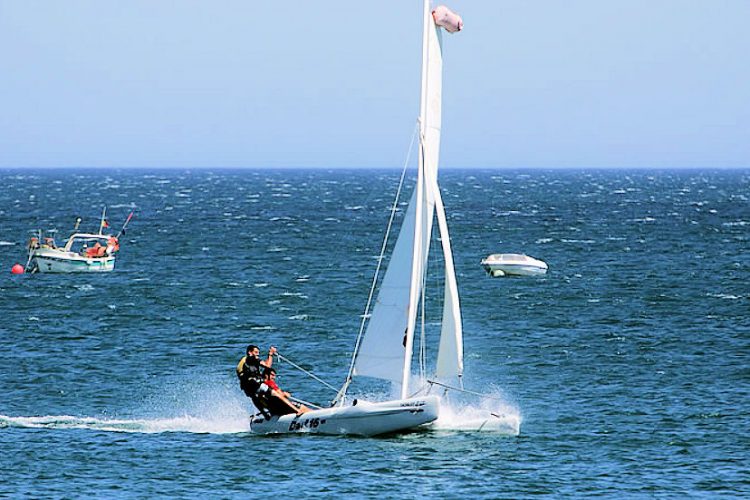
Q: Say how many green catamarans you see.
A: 0